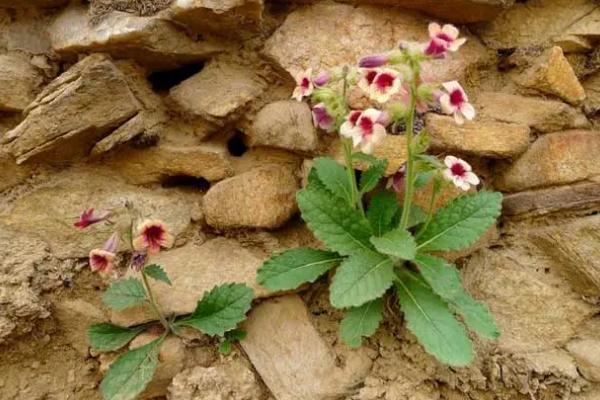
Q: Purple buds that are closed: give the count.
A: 2